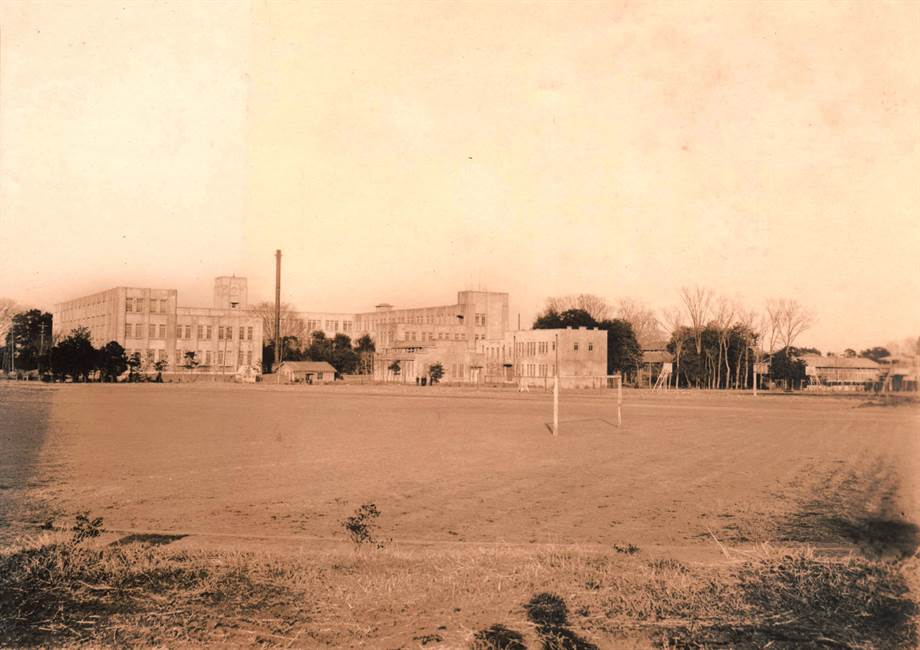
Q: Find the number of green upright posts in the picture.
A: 0